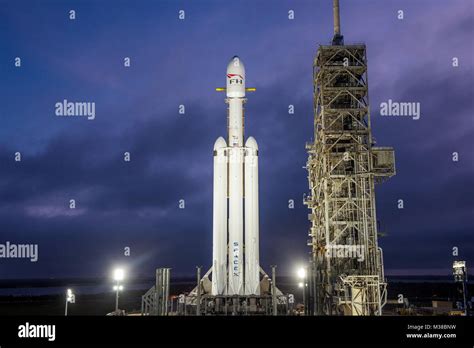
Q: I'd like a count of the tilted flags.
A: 0